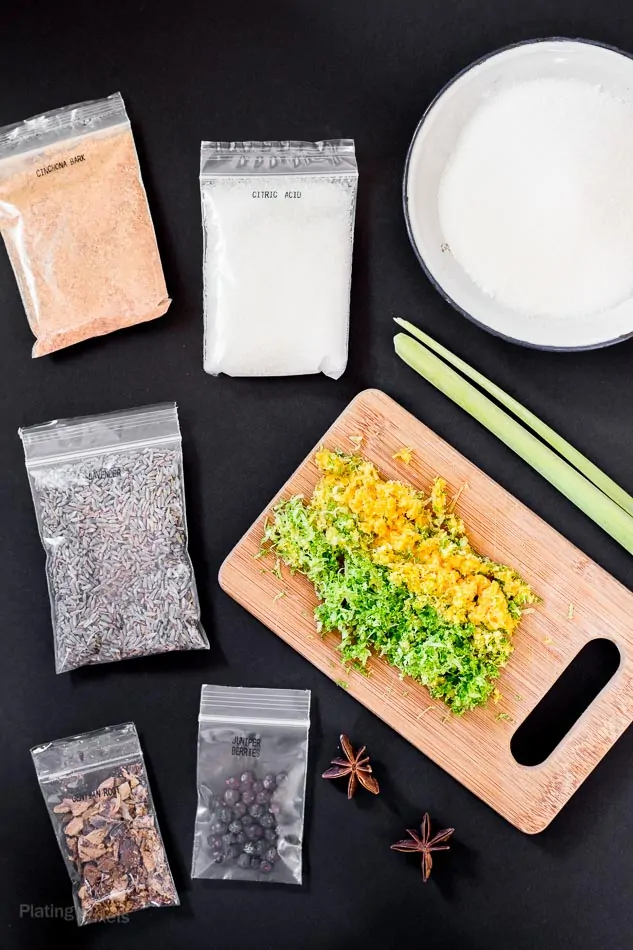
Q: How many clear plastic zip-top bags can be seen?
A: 5